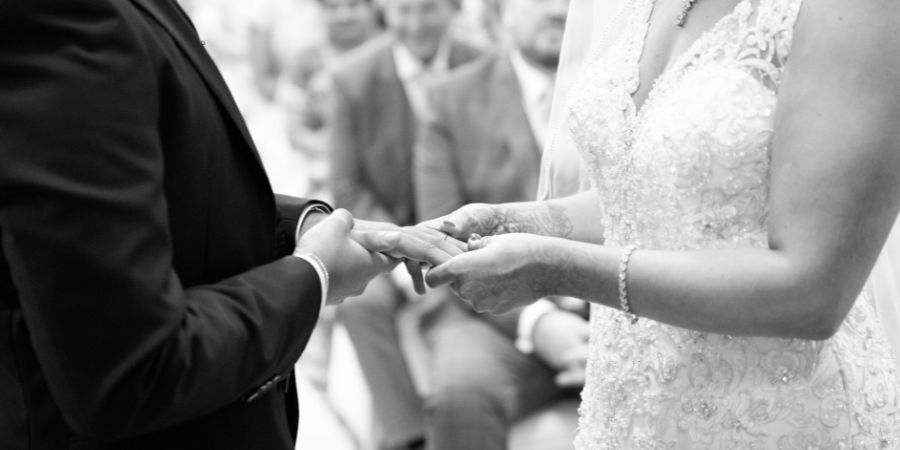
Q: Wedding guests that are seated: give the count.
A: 3